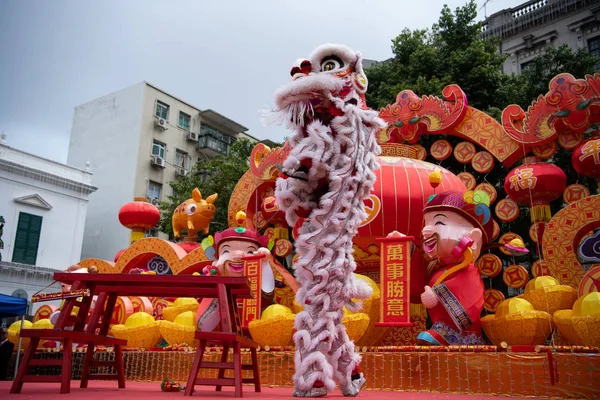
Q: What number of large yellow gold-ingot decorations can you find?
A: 11